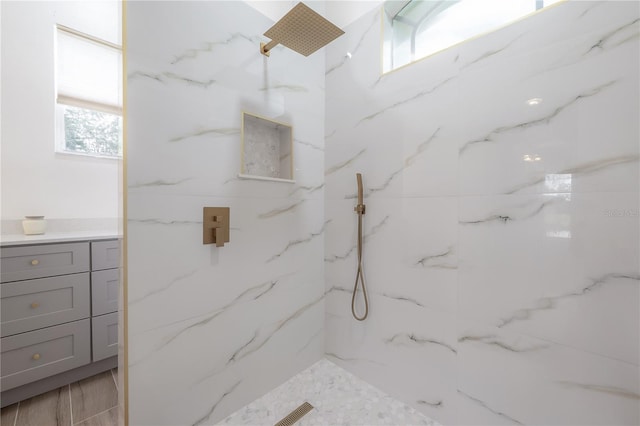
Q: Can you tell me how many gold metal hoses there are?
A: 1